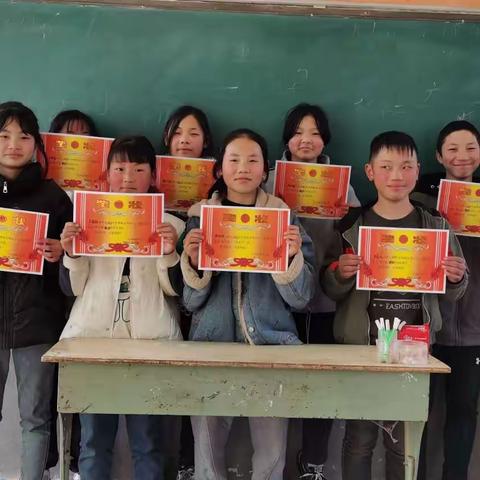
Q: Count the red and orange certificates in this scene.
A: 8